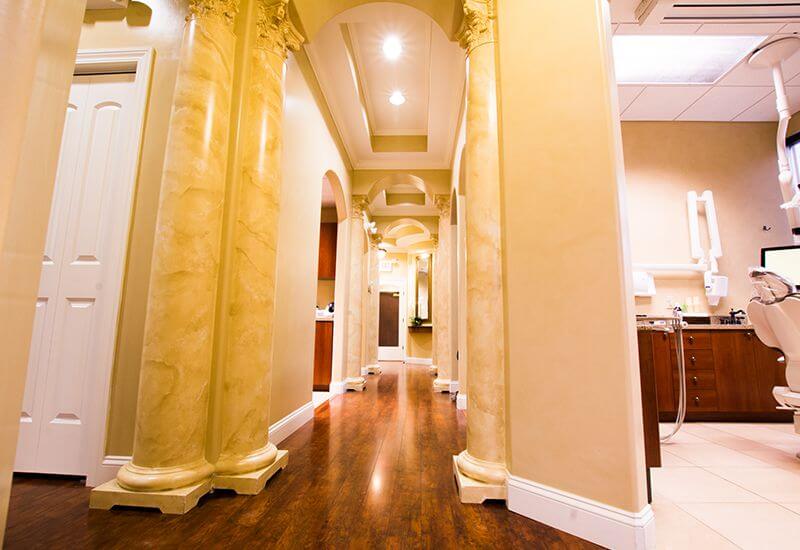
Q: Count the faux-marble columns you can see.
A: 7